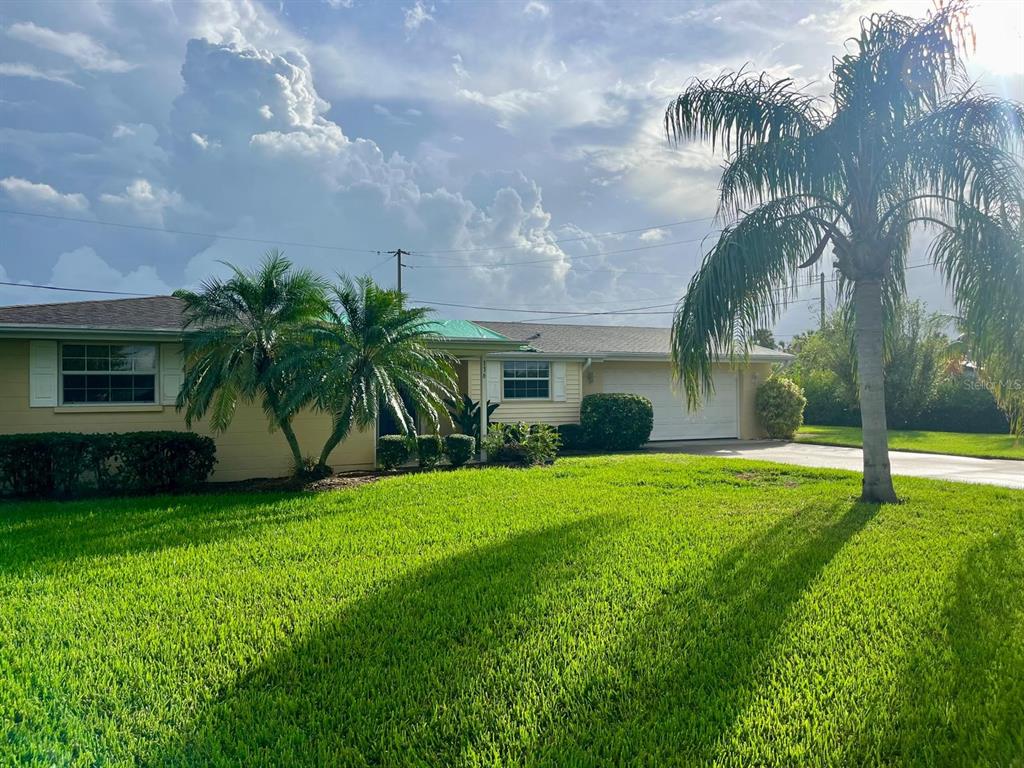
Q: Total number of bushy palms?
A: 2